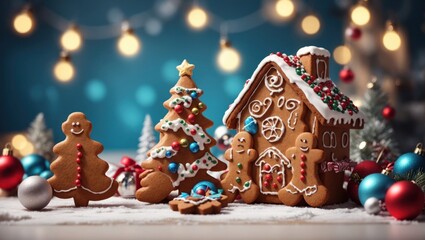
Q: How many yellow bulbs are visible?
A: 11